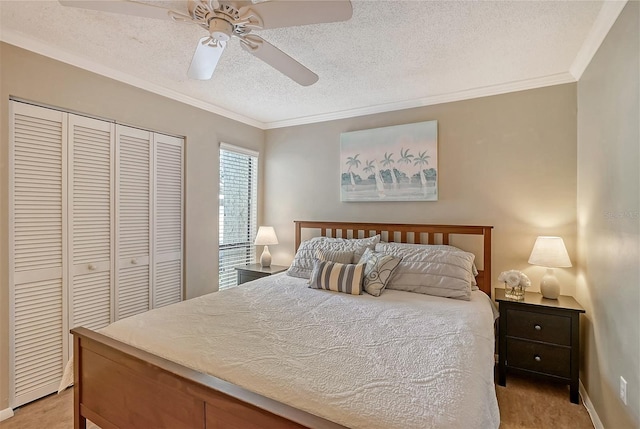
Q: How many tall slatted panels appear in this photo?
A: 4